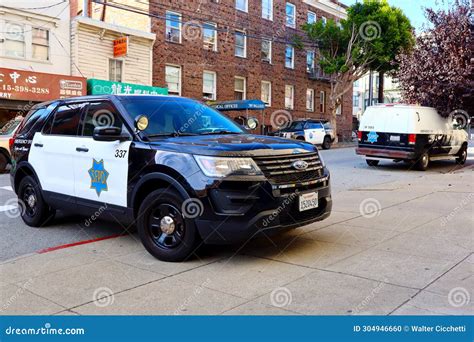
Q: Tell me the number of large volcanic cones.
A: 0